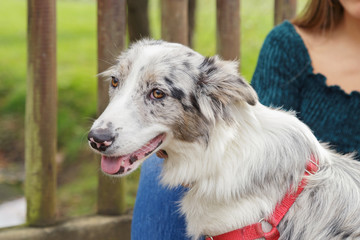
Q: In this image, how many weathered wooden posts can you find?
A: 5